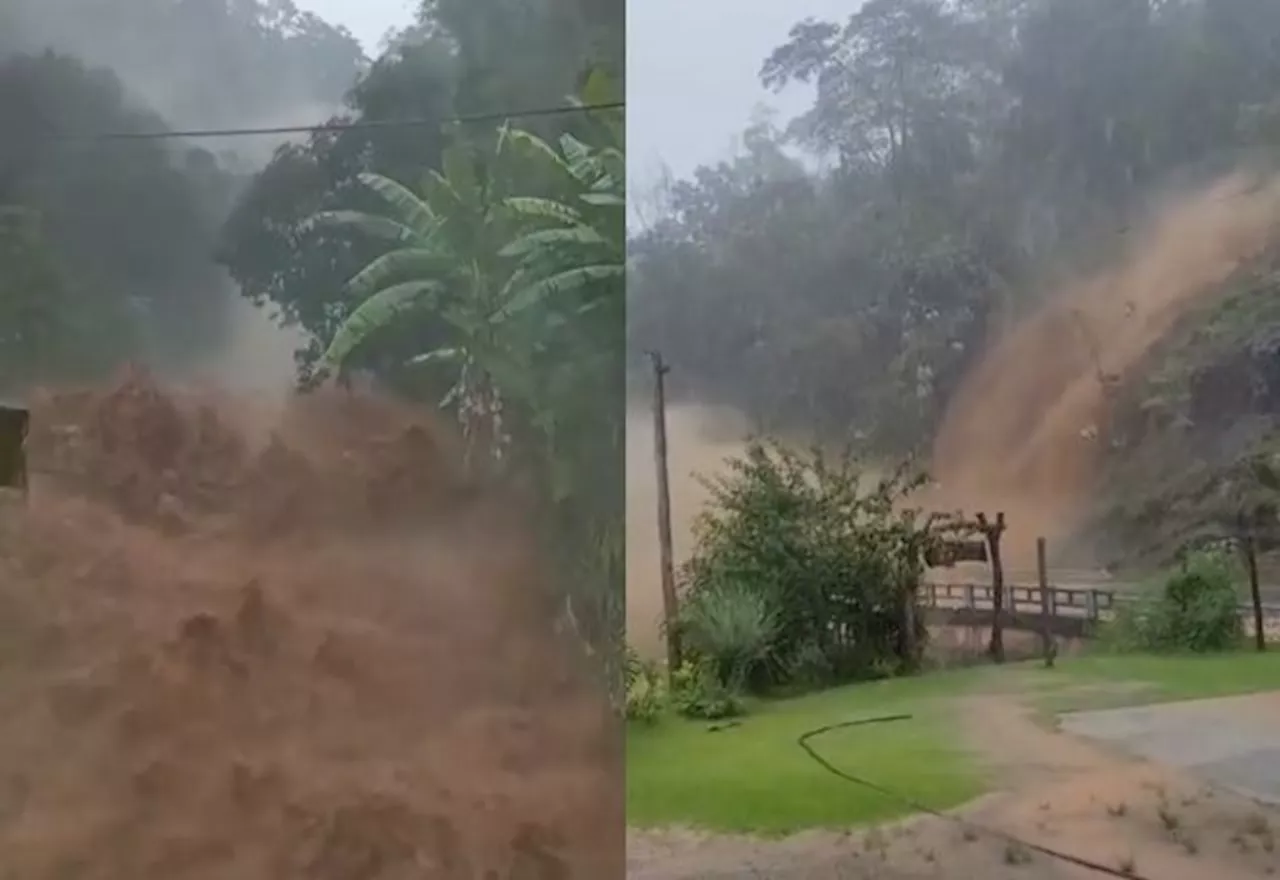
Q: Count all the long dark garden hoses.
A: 1